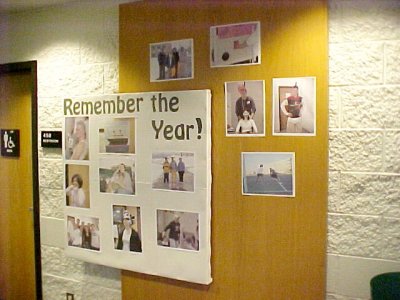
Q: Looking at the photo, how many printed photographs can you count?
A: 13